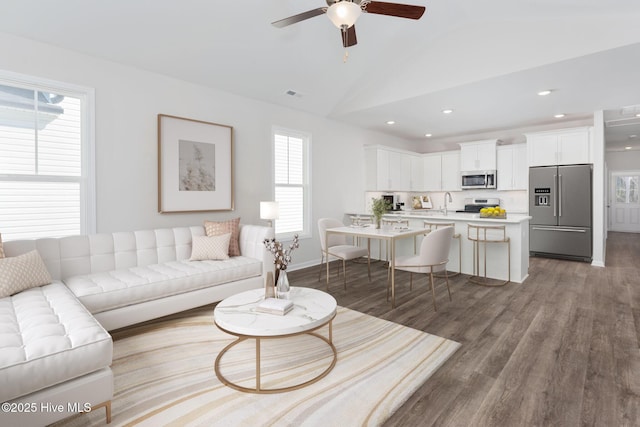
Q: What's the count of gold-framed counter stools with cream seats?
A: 4